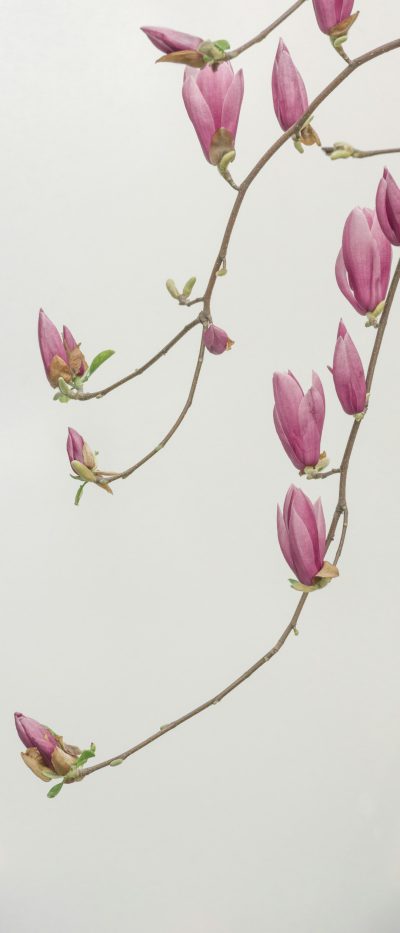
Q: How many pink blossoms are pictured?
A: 14